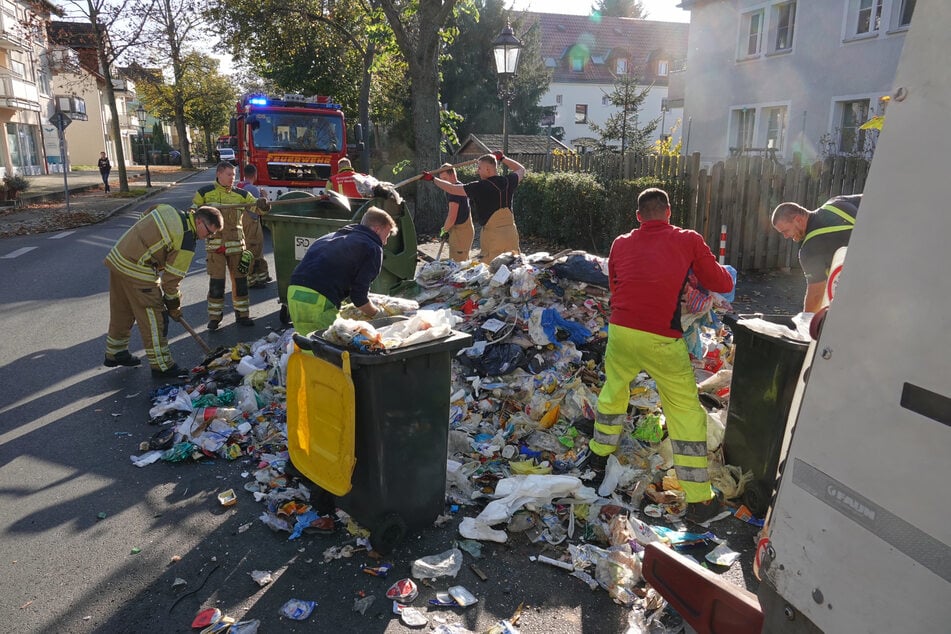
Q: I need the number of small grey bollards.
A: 0